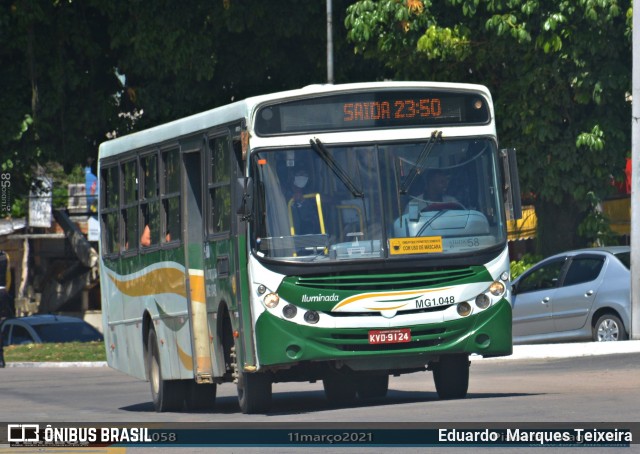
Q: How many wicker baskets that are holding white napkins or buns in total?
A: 0